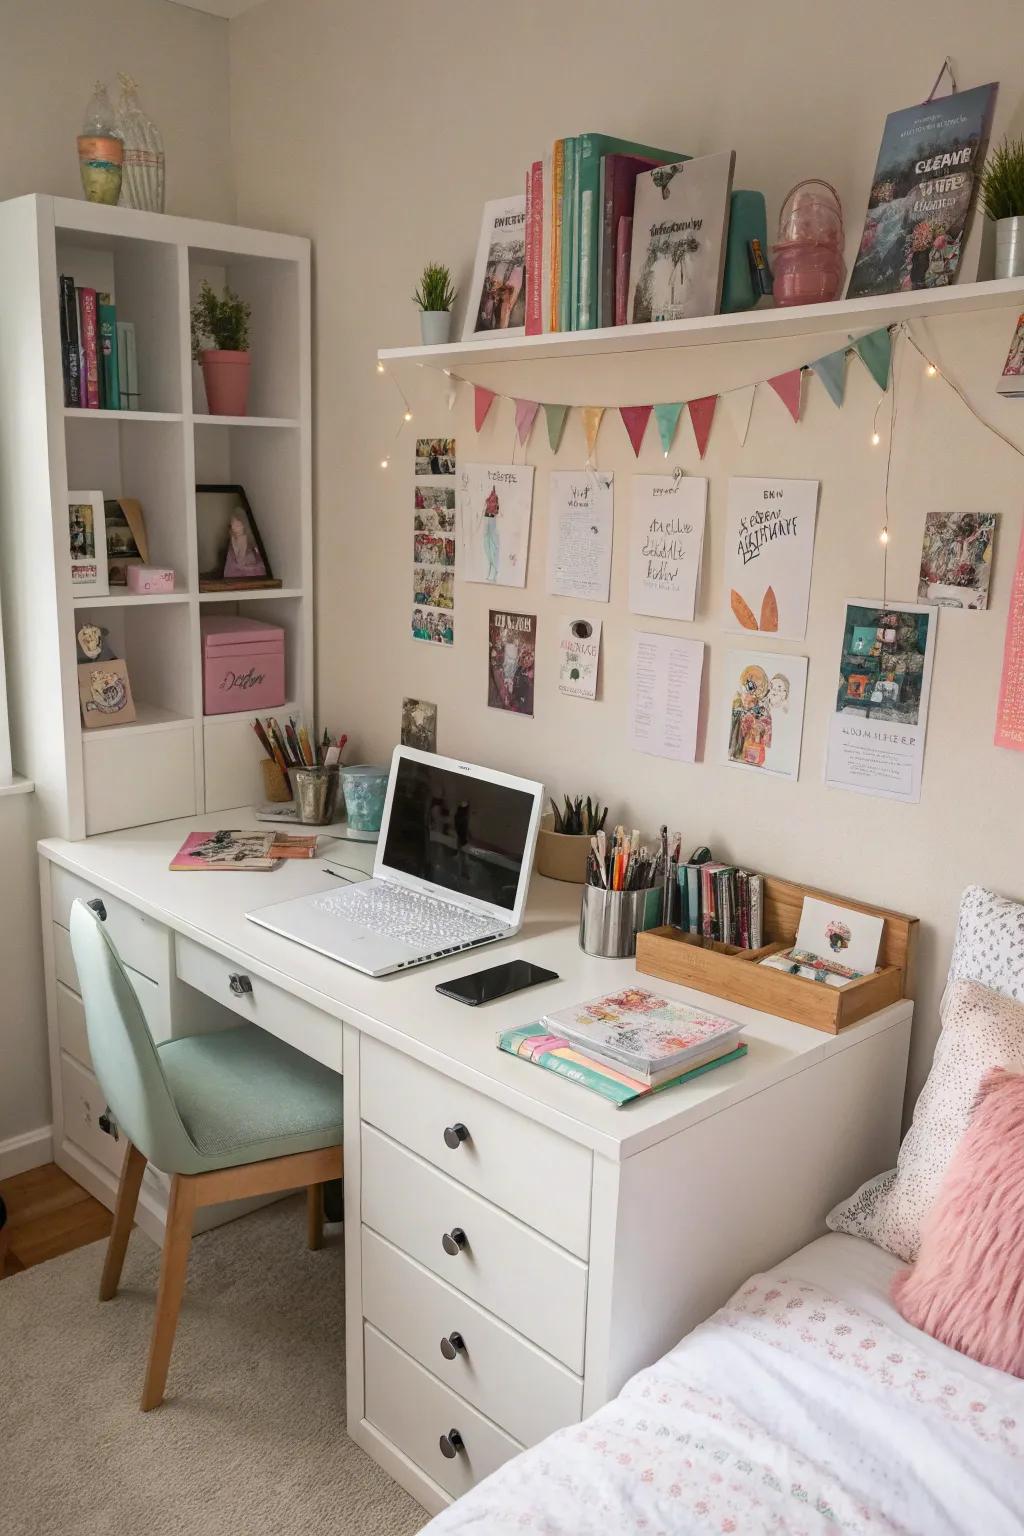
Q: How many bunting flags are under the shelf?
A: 11